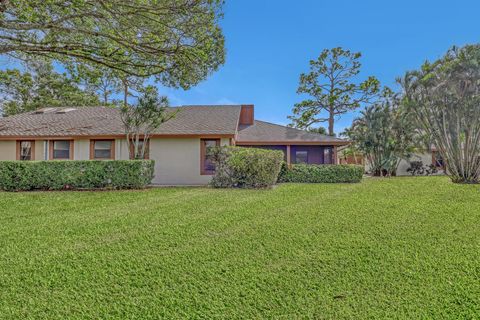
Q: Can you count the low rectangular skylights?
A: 2